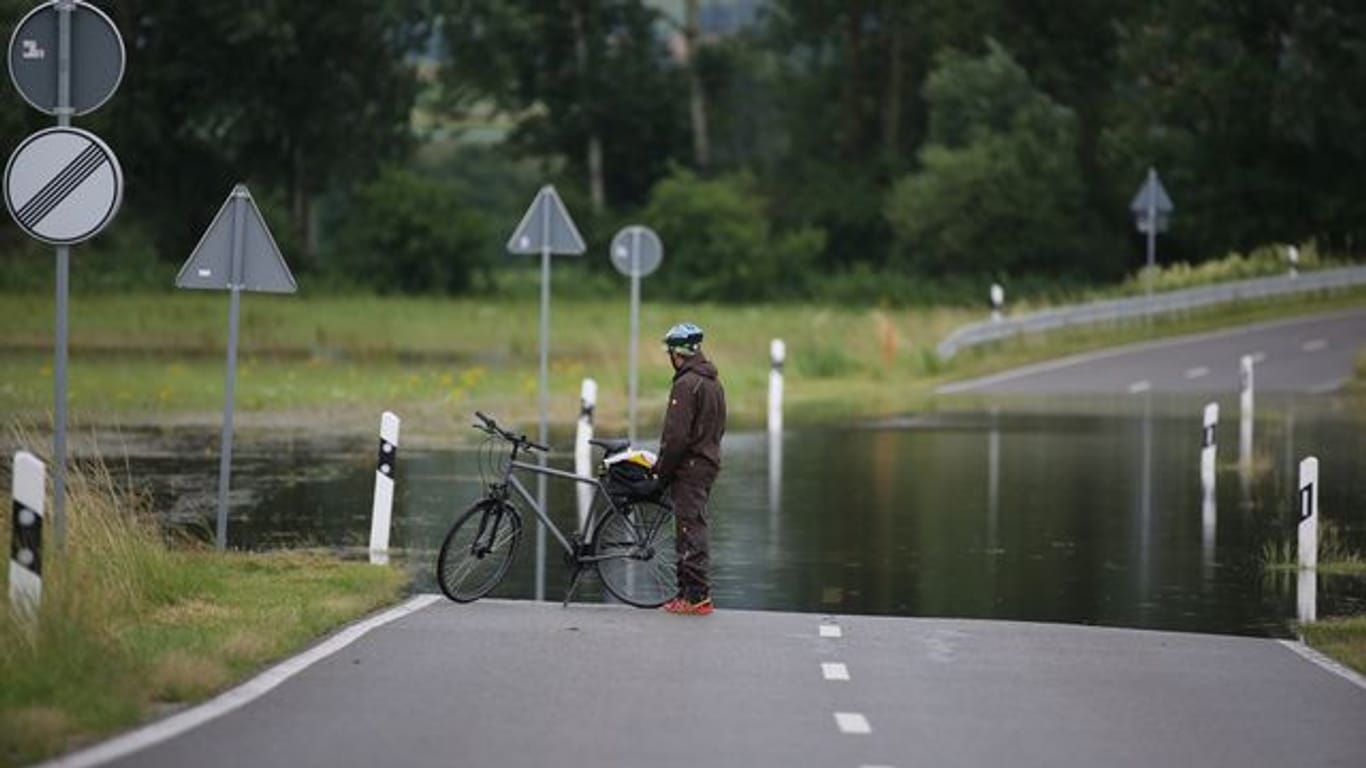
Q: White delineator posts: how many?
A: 9